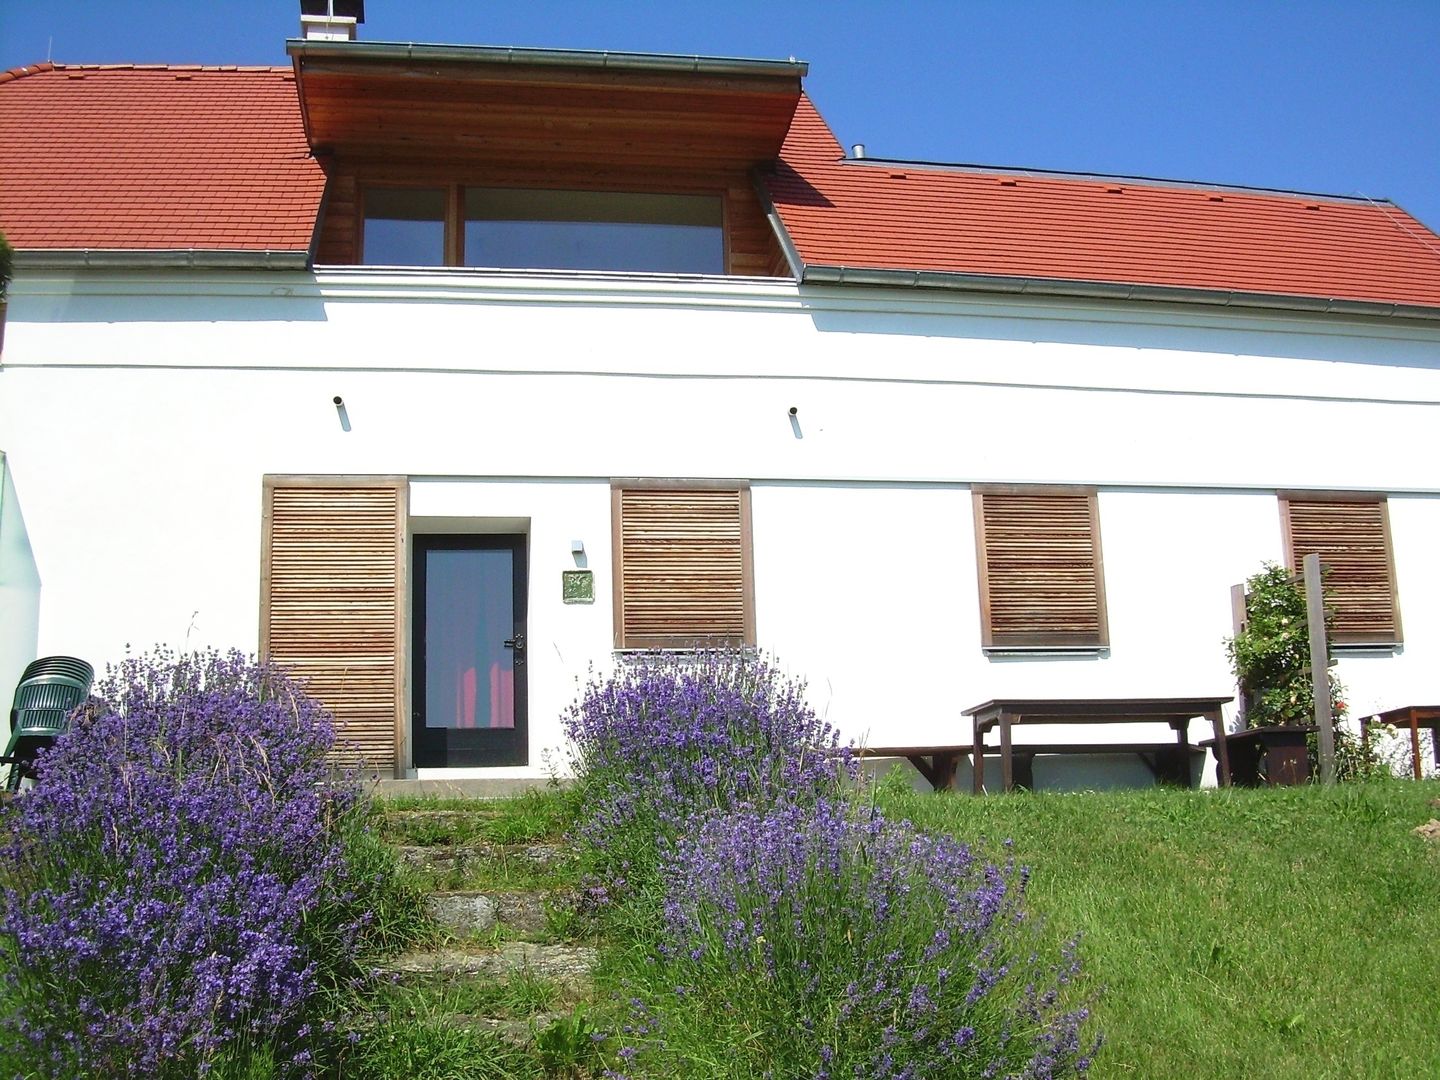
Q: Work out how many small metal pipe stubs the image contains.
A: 2